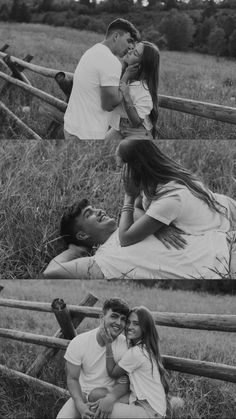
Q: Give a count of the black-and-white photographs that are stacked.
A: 3